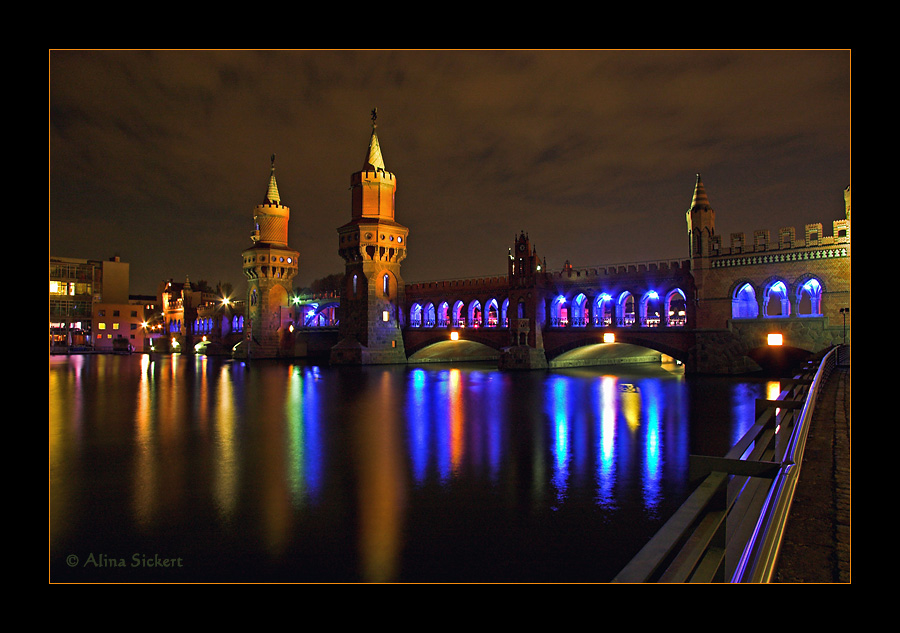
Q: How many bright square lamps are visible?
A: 3